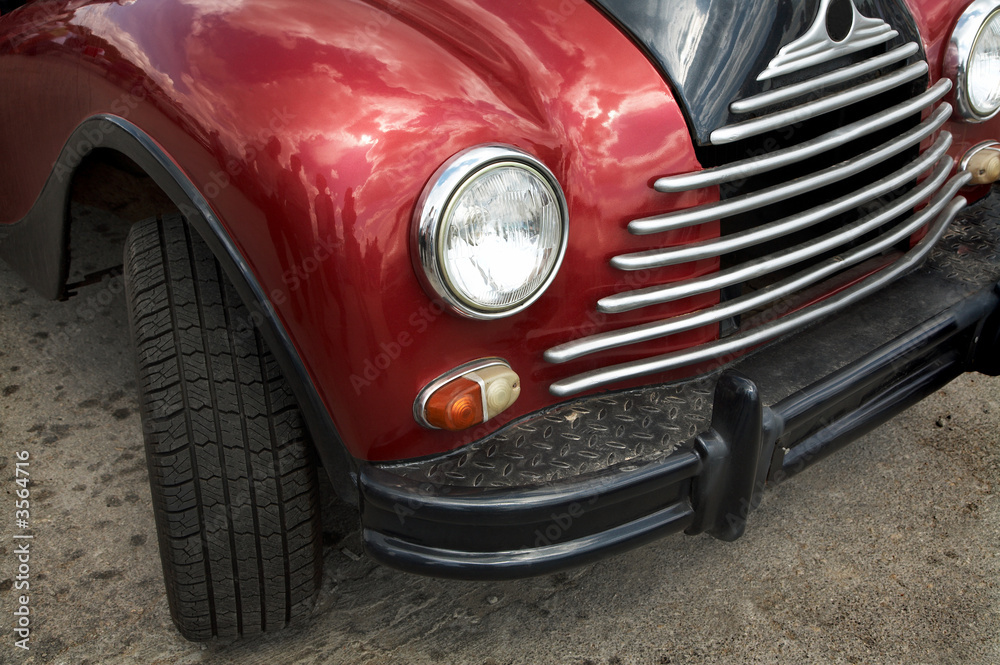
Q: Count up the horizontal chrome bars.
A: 8